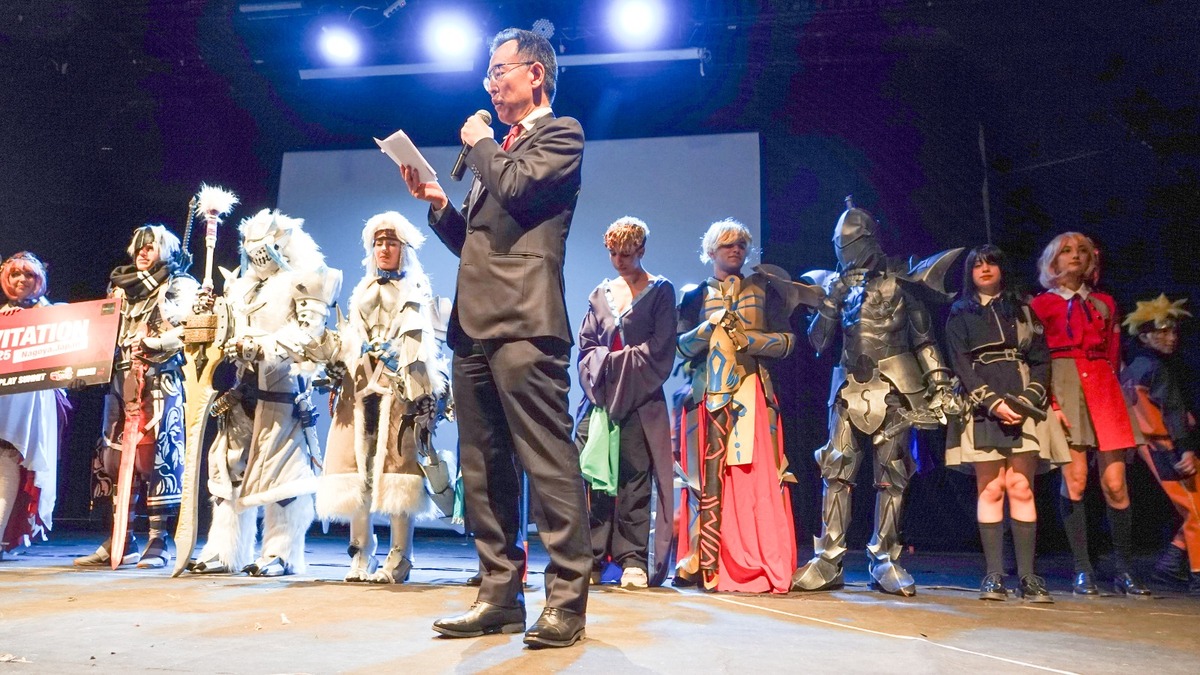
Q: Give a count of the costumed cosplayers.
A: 10